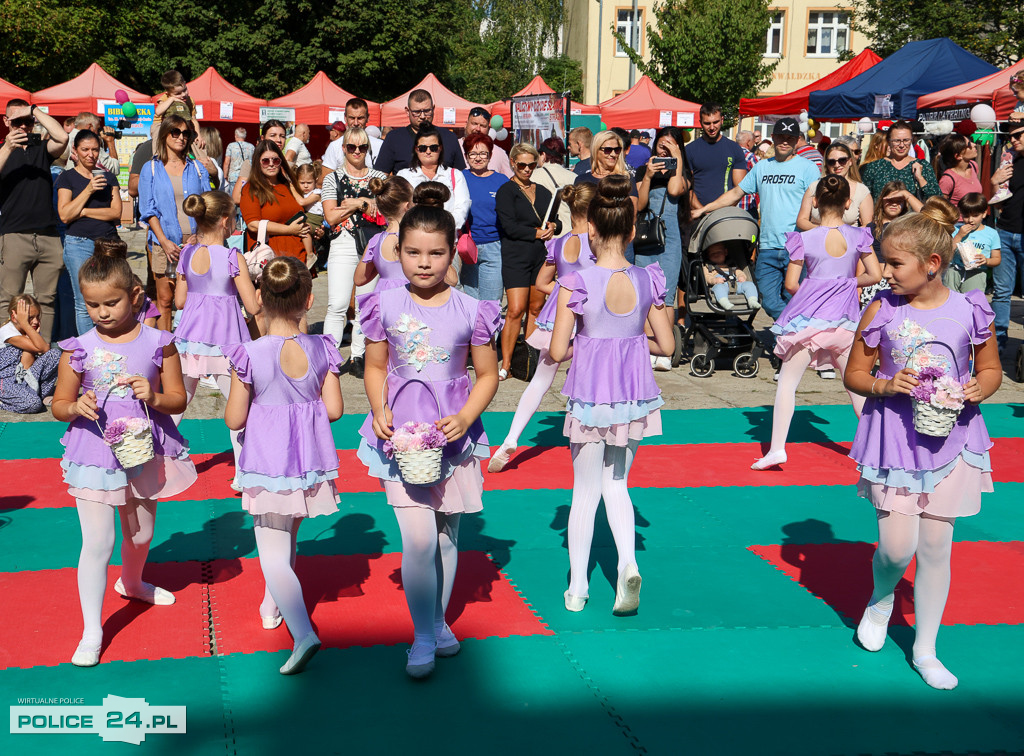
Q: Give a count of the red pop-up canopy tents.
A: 9